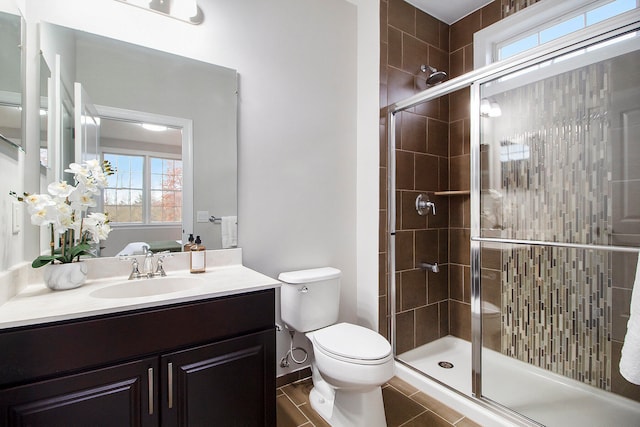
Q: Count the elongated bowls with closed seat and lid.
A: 1